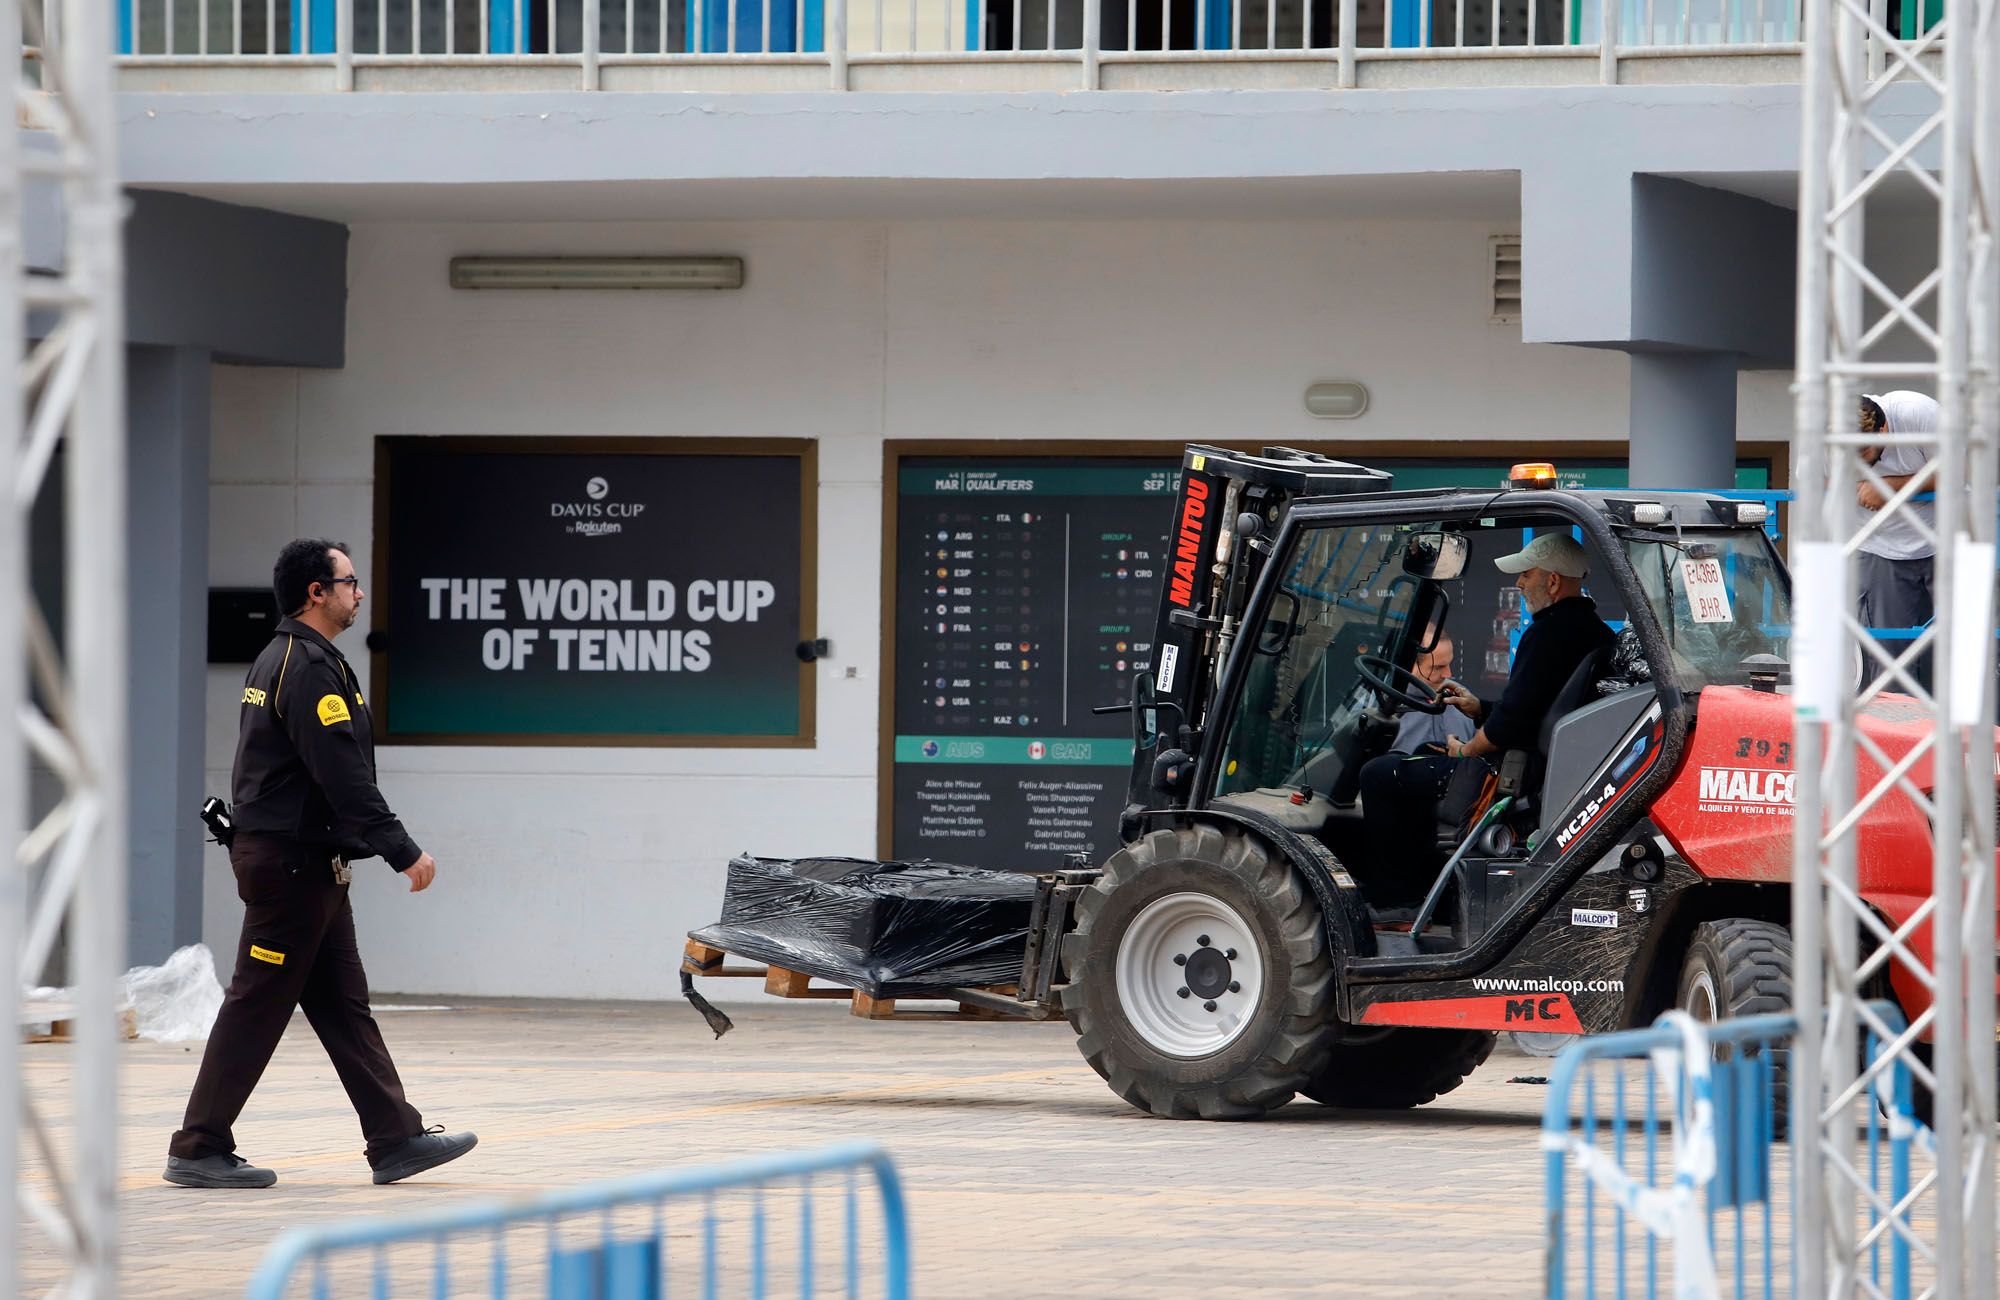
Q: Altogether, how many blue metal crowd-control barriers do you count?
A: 2